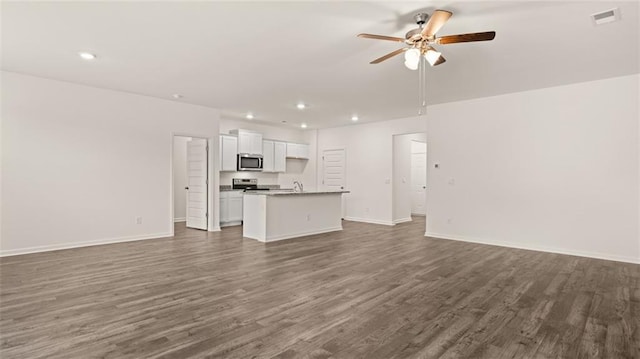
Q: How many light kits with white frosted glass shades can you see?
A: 1